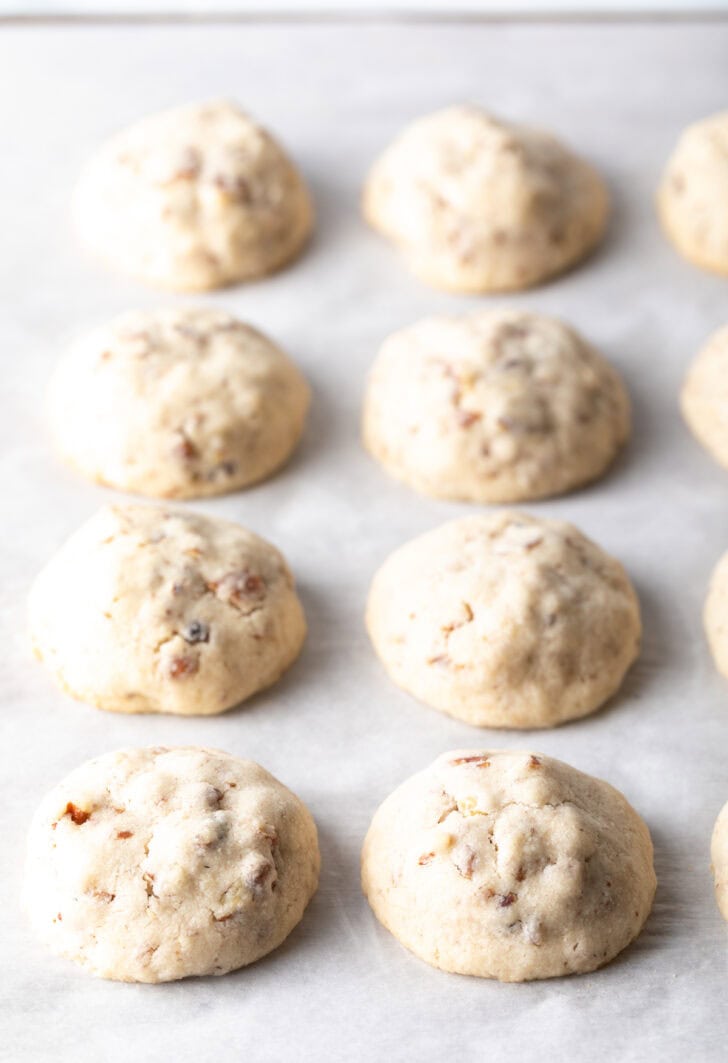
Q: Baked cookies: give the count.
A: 12